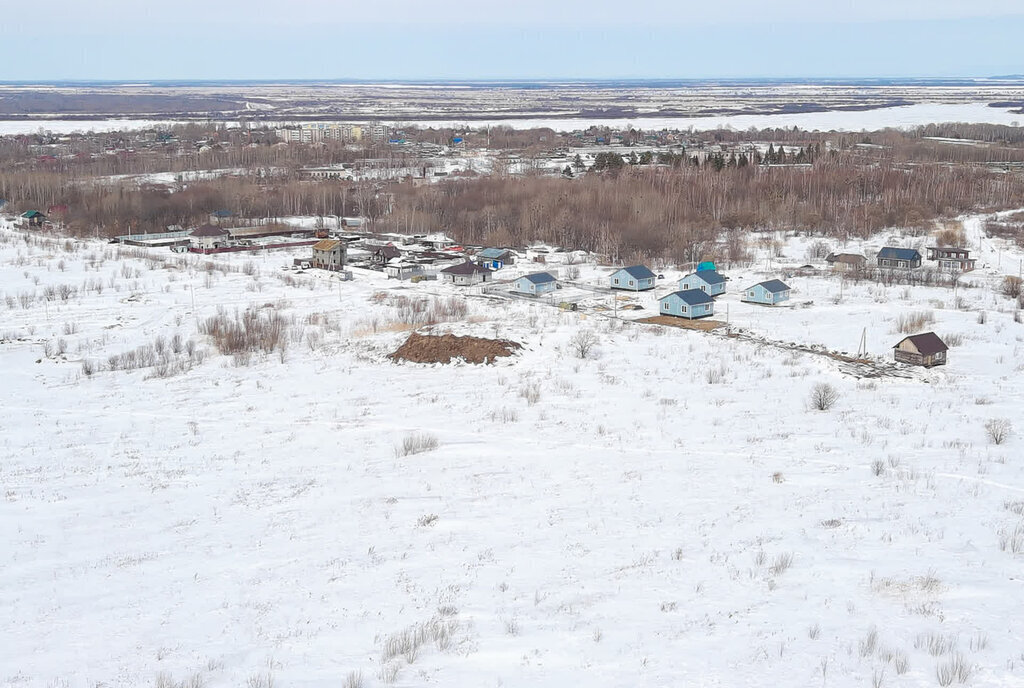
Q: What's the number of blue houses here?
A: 5